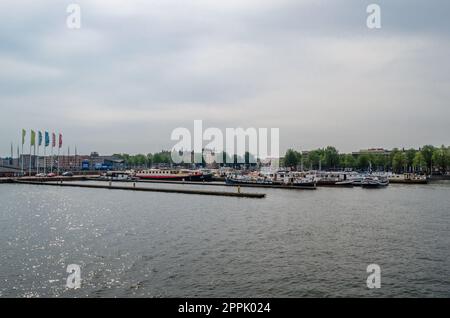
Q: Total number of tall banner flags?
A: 6